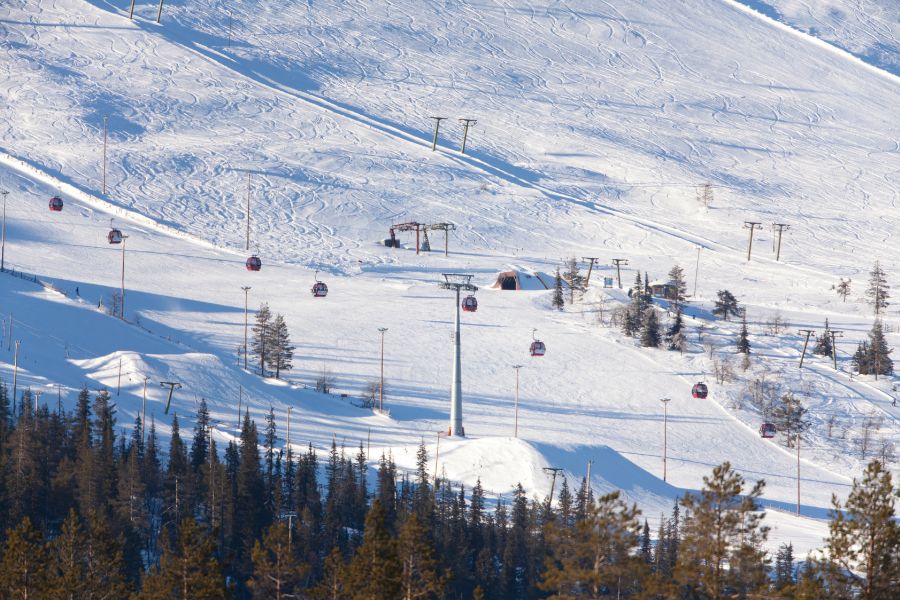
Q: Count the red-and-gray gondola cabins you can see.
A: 8